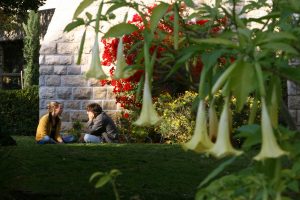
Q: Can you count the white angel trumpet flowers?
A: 6